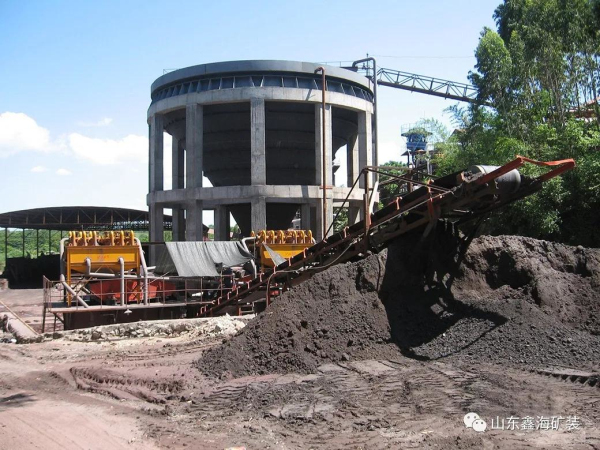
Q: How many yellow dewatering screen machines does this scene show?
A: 2